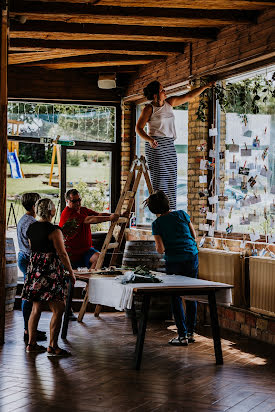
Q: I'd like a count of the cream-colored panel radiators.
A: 2